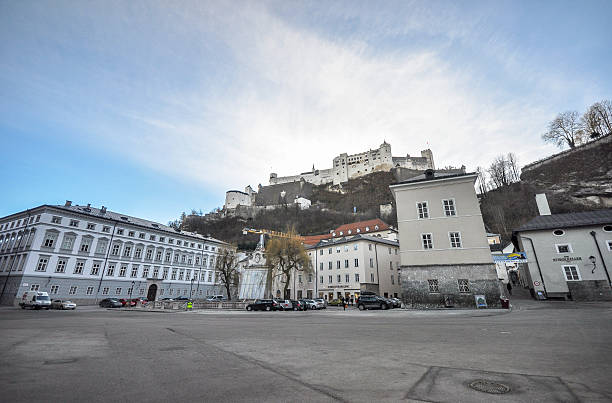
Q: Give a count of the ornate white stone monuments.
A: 1